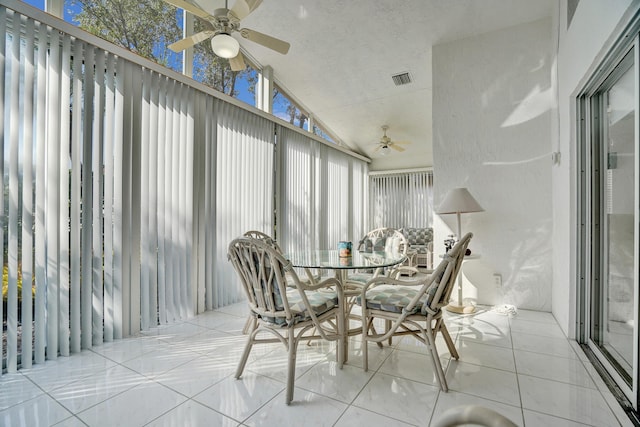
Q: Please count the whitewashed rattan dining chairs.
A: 4